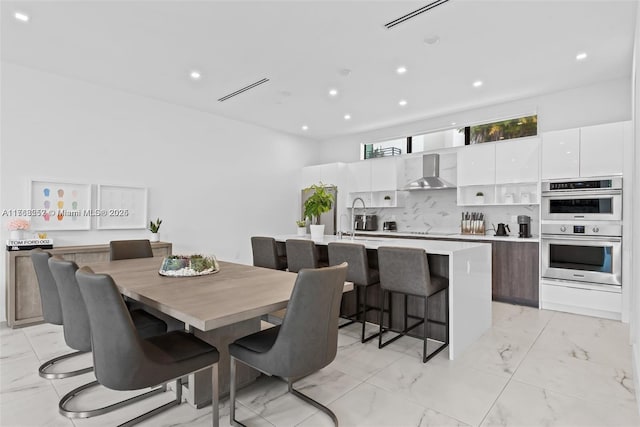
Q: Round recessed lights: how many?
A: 9